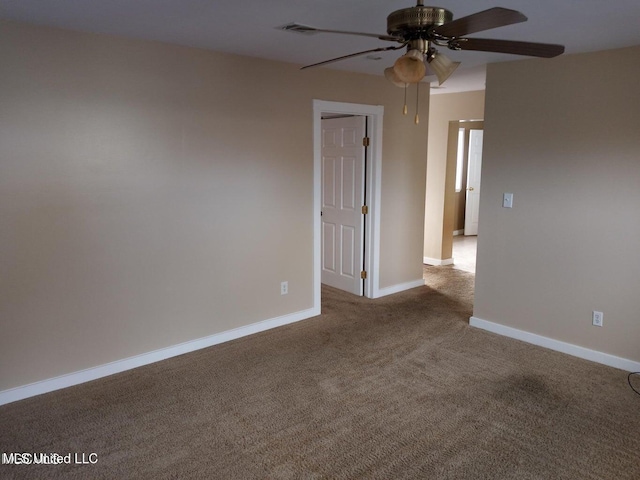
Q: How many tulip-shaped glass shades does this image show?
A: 3